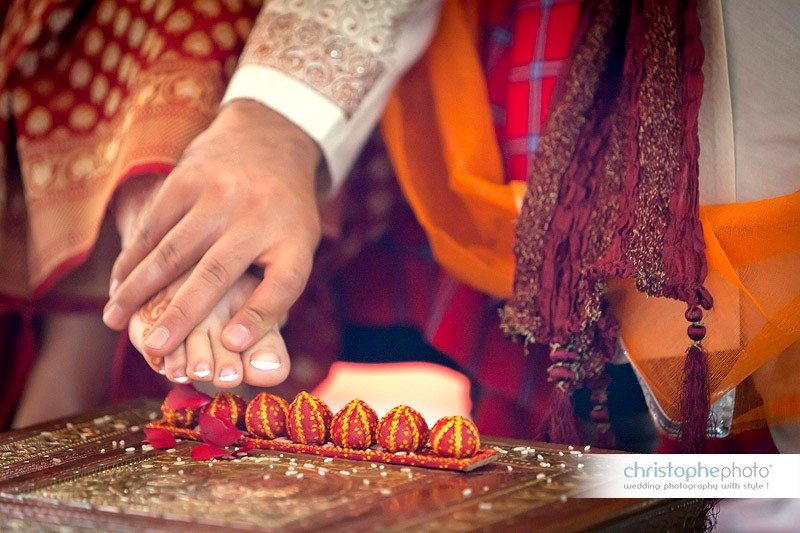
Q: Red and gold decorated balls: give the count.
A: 7